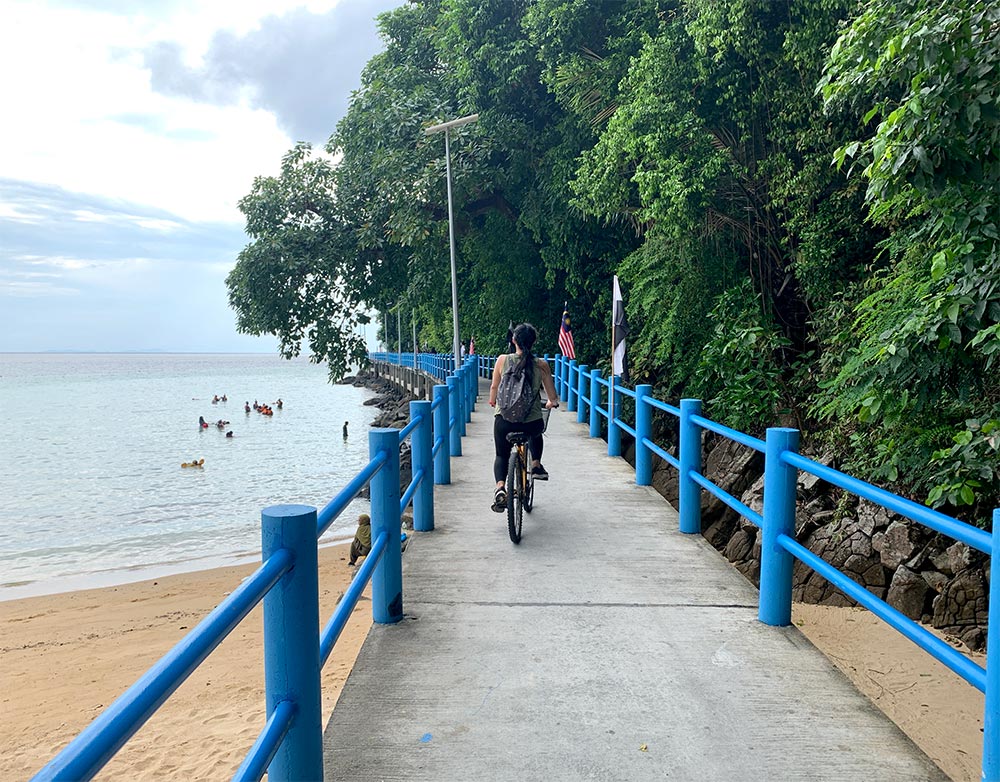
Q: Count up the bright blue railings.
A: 2